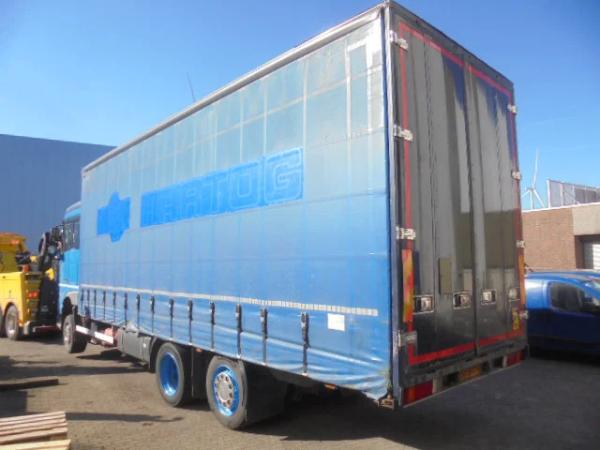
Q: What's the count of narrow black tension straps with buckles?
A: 14